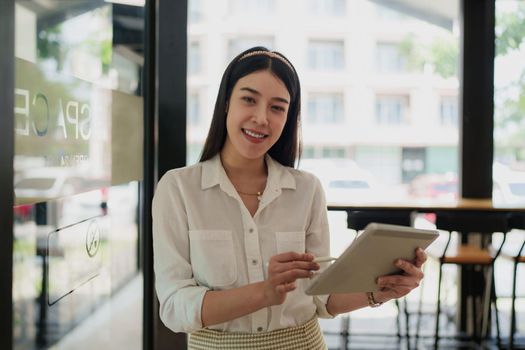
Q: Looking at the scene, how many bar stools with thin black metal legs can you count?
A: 3